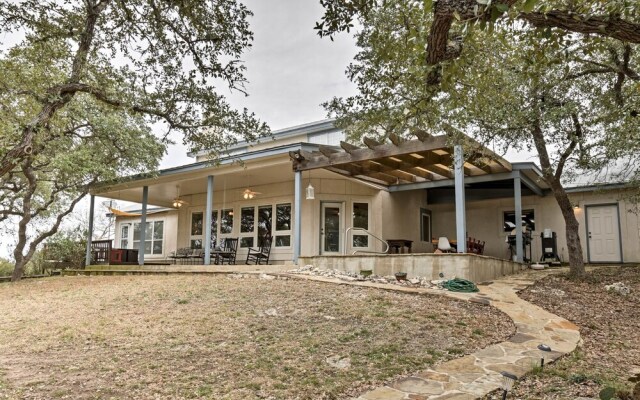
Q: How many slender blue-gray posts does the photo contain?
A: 6